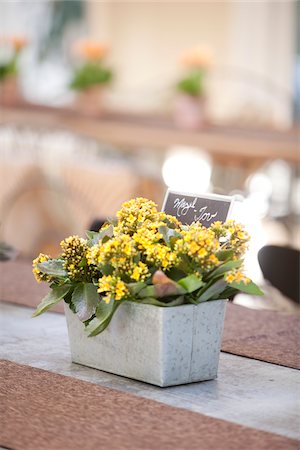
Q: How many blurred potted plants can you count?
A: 3